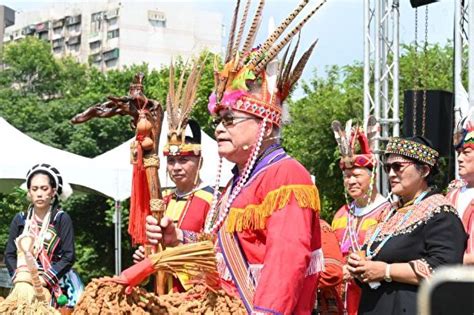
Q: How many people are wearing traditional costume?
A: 6